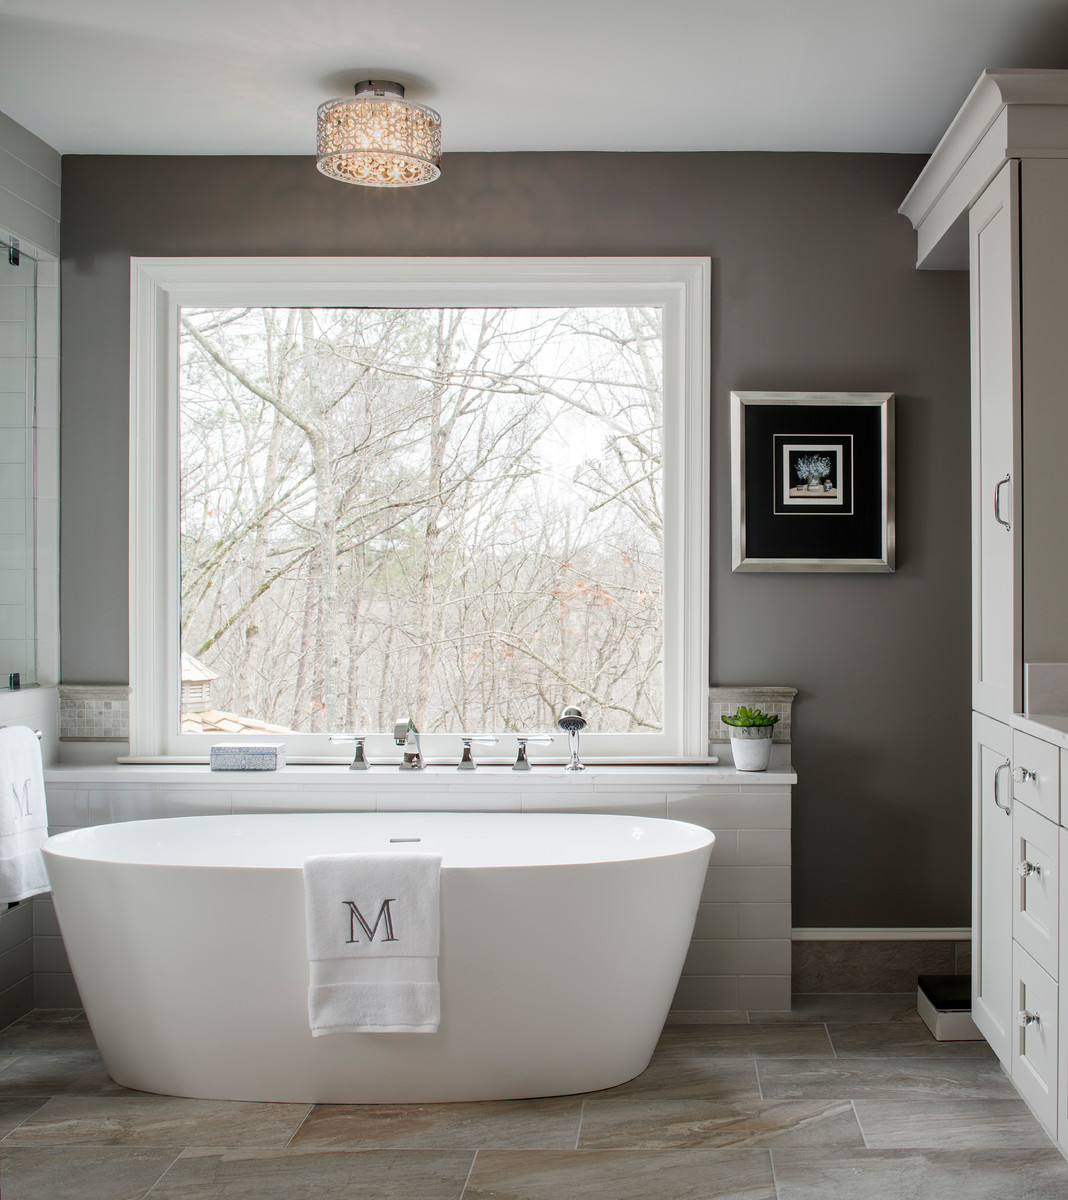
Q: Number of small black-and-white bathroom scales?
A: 1